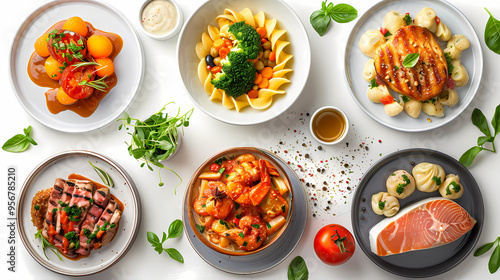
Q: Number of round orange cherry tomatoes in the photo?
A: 6